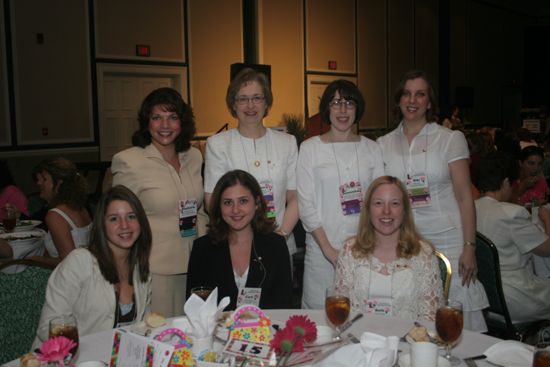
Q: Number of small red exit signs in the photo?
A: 2